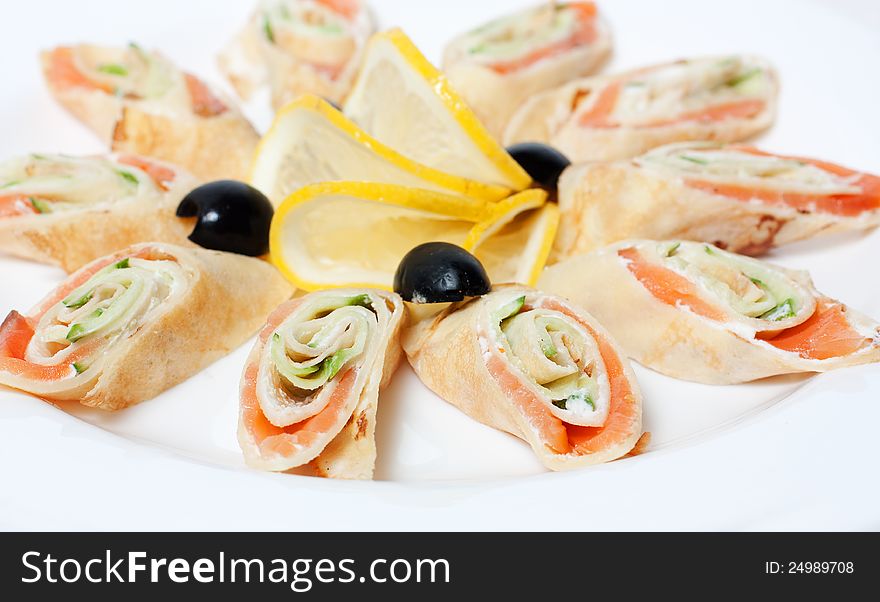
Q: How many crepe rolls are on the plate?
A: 10